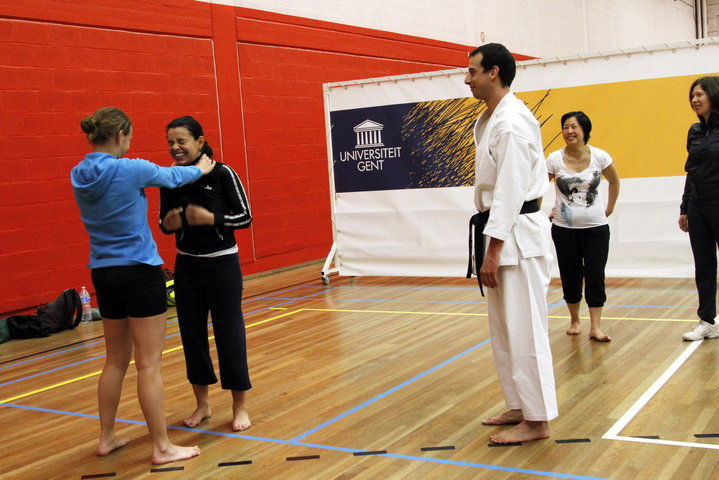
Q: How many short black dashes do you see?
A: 10